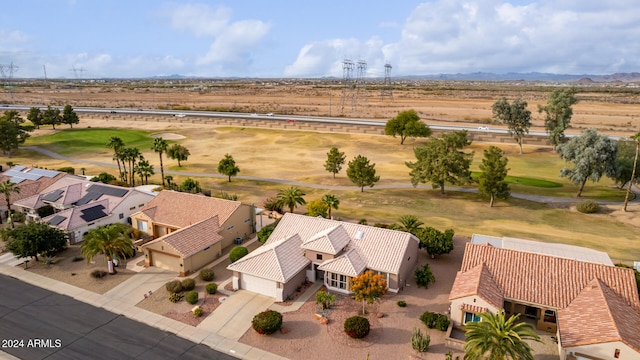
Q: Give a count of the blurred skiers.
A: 0